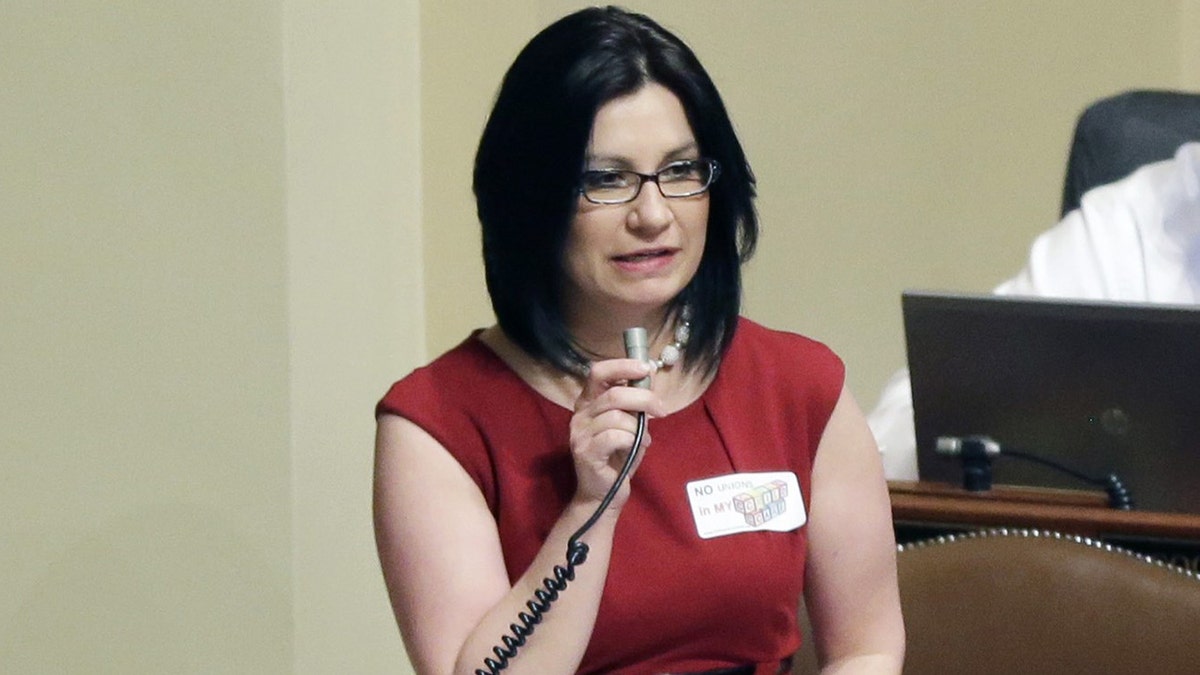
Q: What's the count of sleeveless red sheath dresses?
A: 1